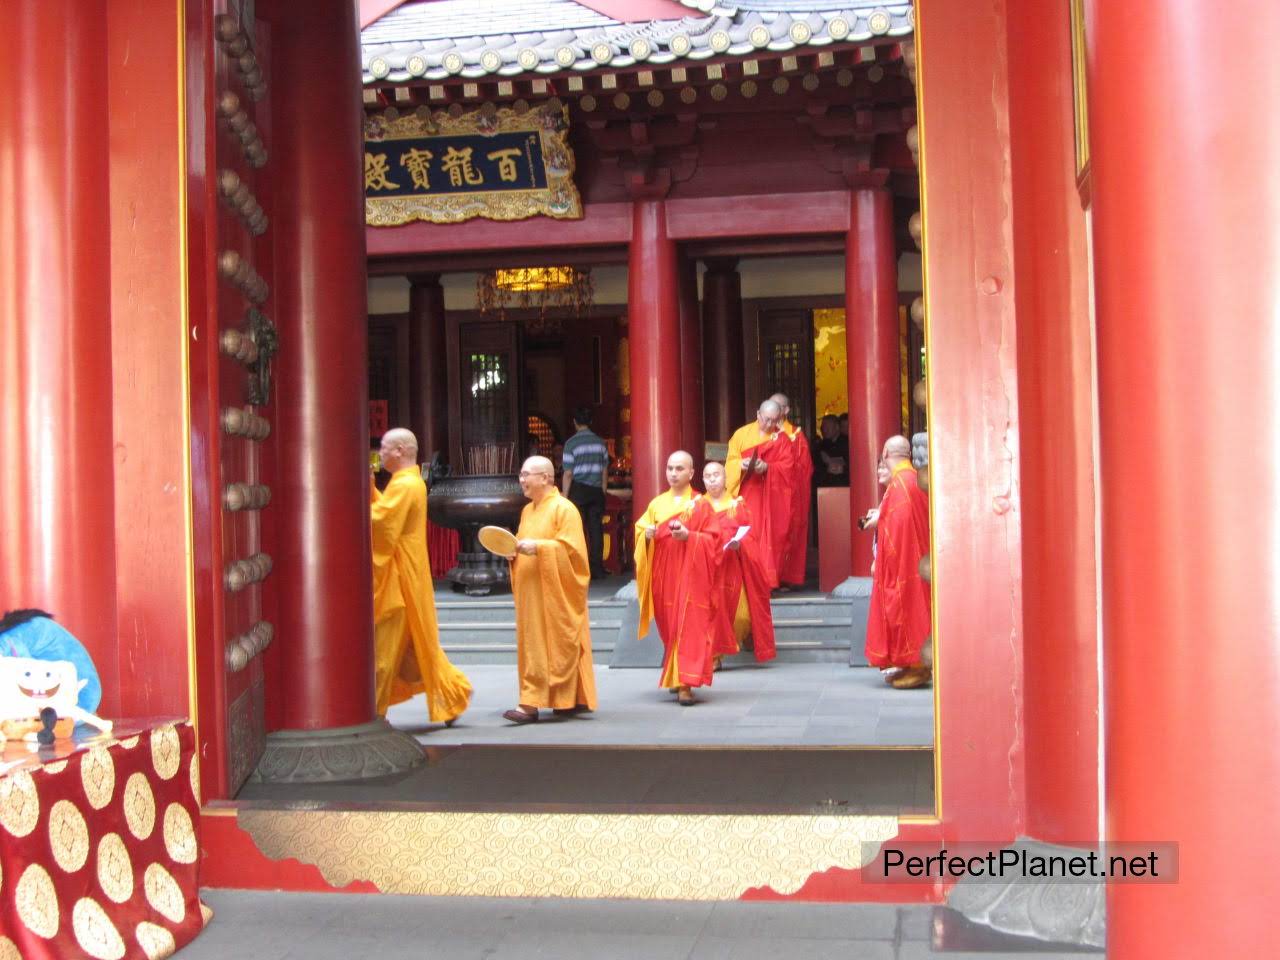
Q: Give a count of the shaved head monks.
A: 7